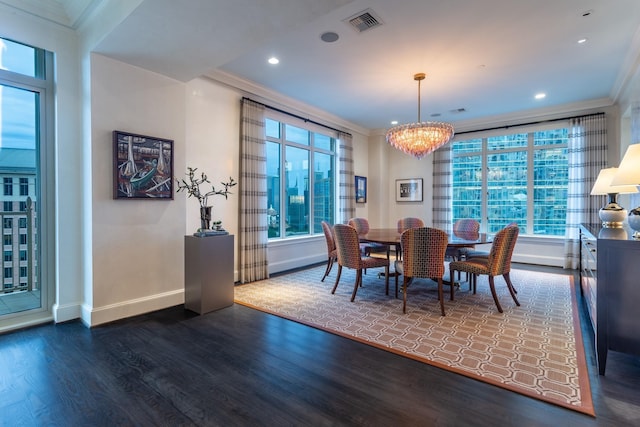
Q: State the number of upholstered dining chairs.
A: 8